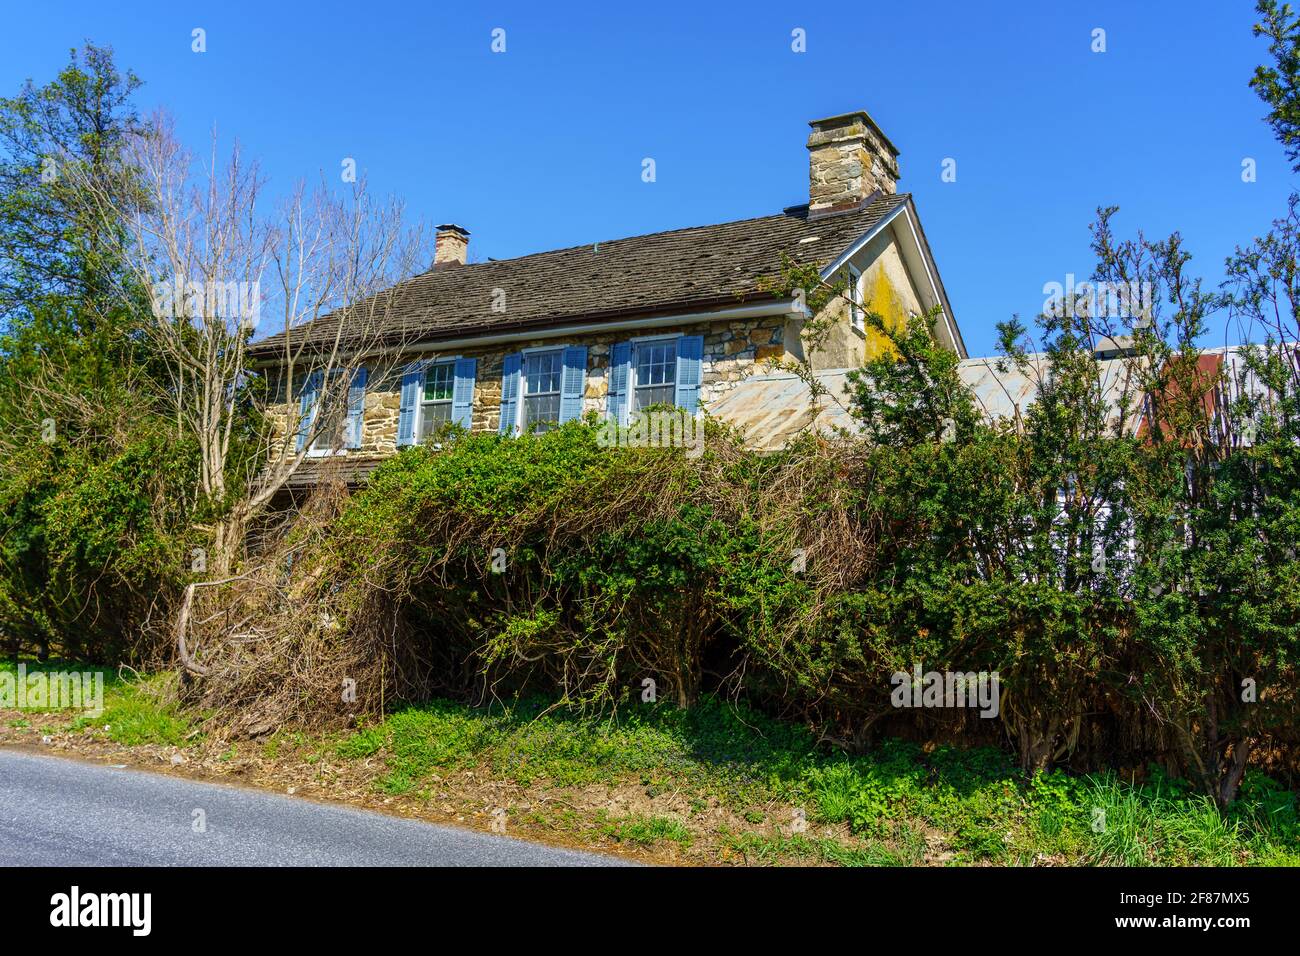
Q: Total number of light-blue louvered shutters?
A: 8